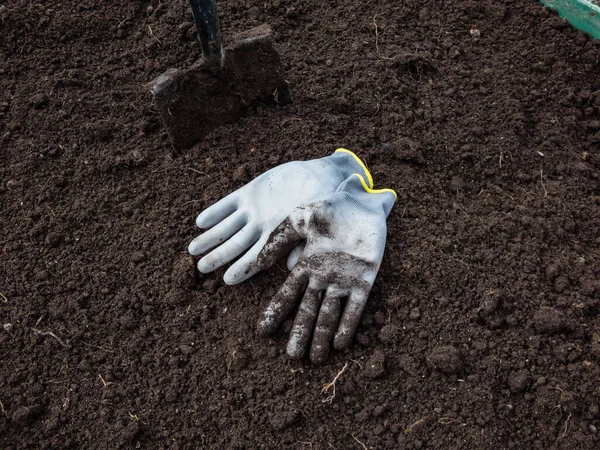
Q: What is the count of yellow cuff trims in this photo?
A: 2